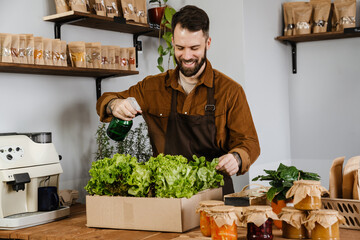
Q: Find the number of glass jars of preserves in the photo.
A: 6